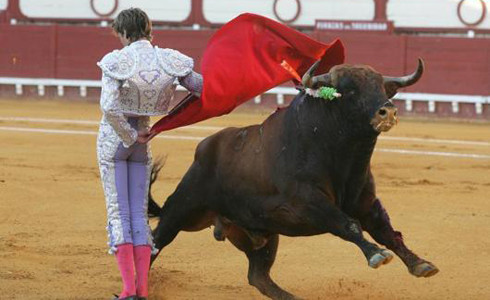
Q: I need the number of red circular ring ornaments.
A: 3